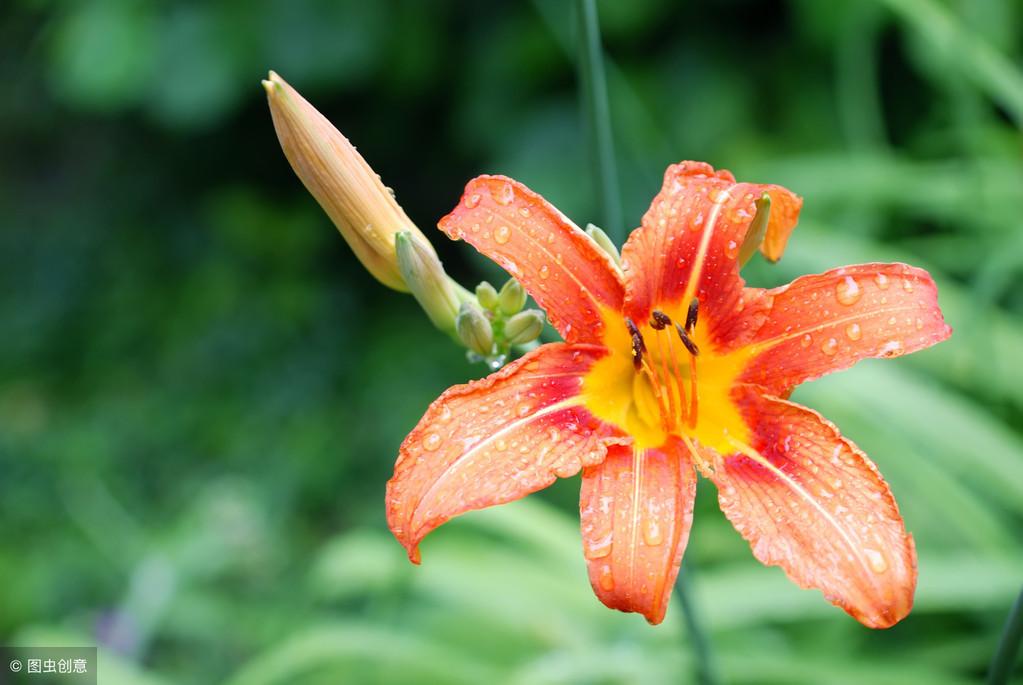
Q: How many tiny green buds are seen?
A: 4